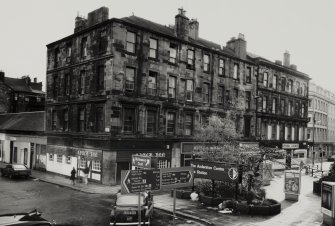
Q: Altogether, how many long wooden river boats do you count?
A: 0